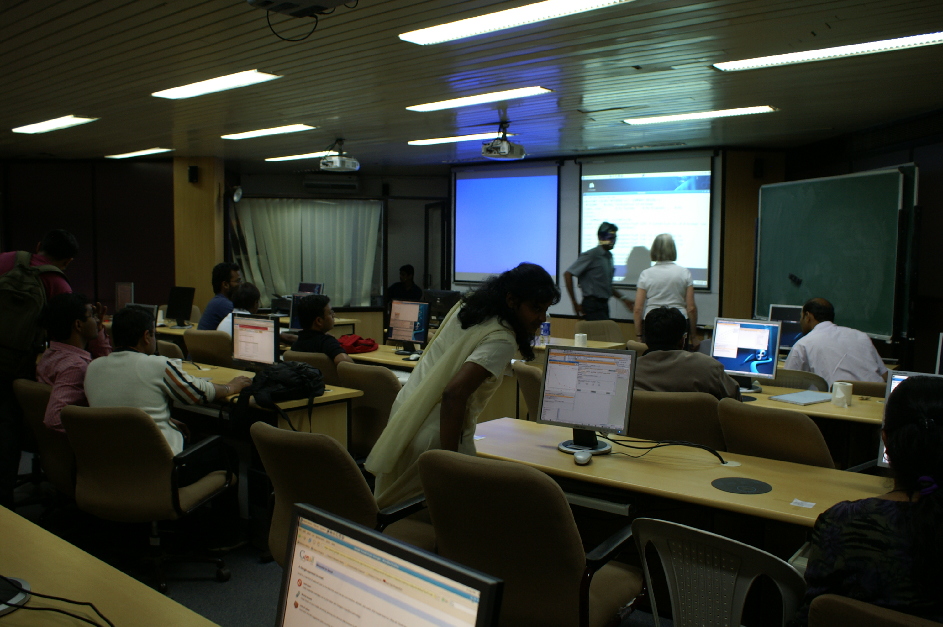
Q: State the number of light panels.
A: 10